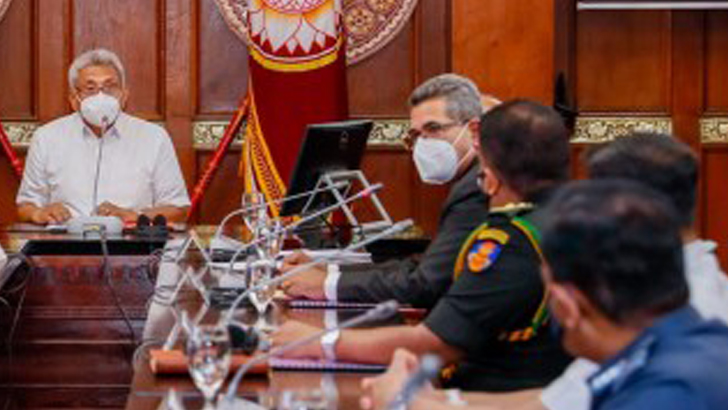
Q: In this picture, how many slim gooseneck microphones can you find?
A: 6